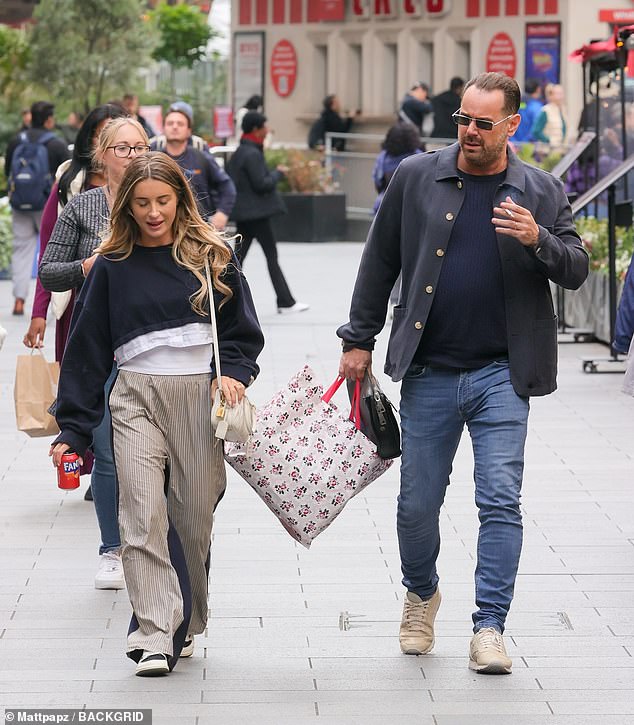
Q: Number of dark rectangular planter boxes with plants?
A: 1